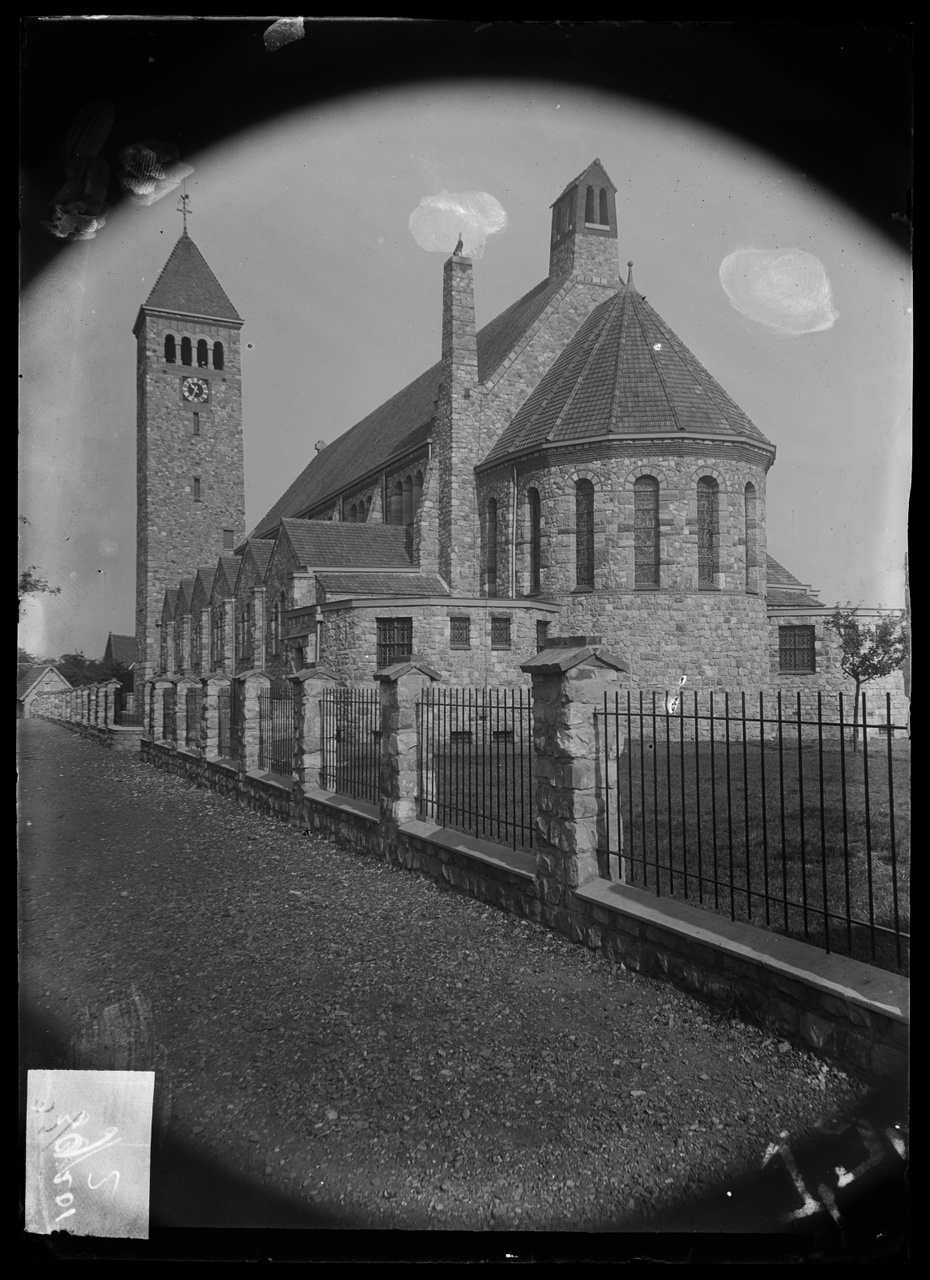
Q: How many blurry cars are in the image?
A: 0